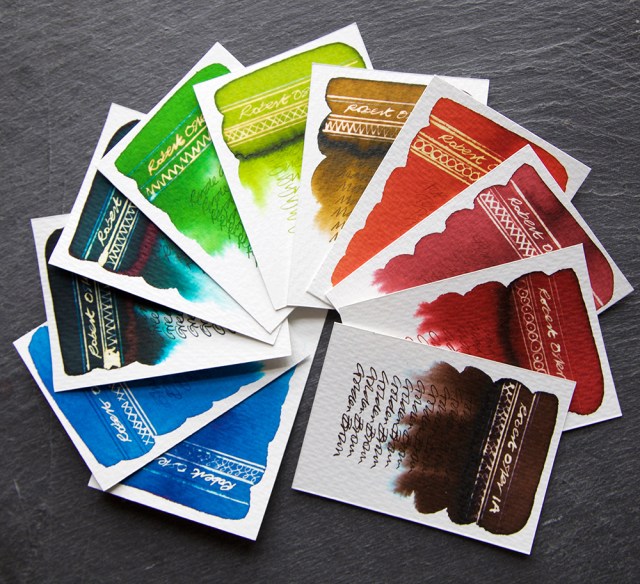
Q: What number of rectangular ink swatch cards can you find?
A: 11